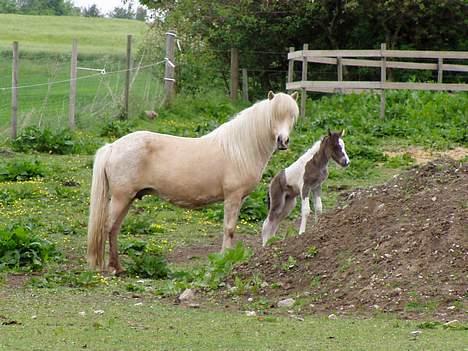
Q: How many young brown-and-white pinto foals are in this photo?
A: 1